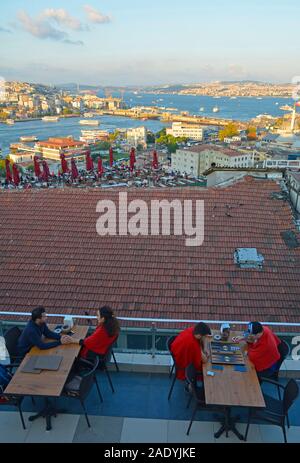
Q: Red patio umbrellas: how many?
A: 11